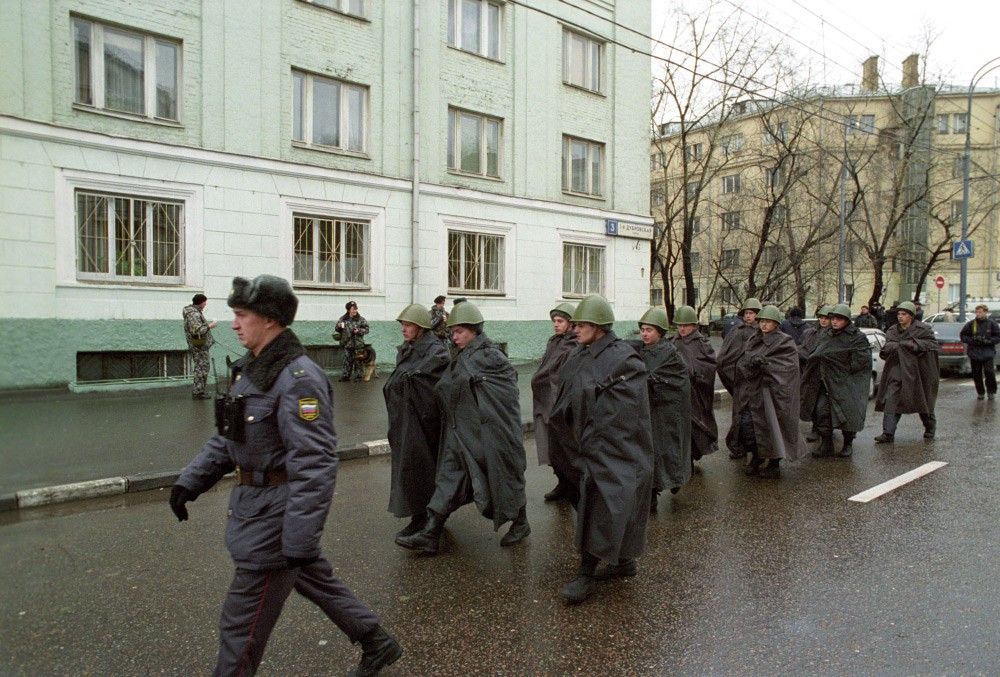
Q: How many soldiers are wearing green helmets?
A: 11